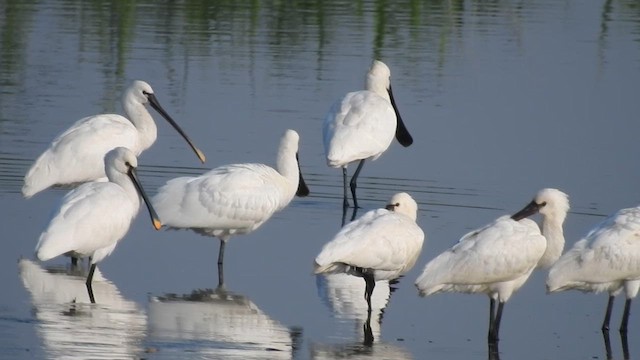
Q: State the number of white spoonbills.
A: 7